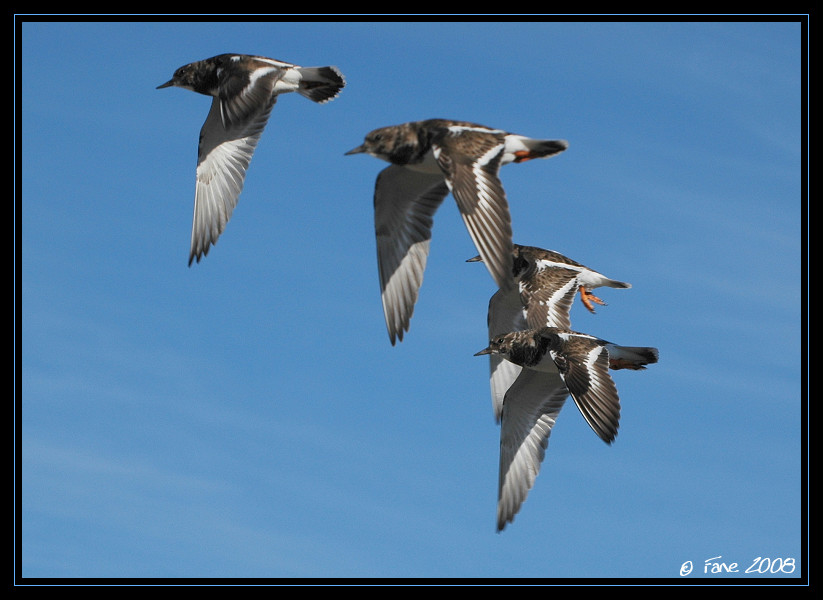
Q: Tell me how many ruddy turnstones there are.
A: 4